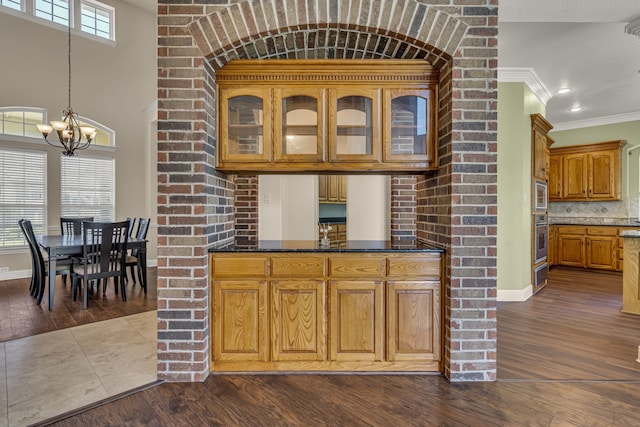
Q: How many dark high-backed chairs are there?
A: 6